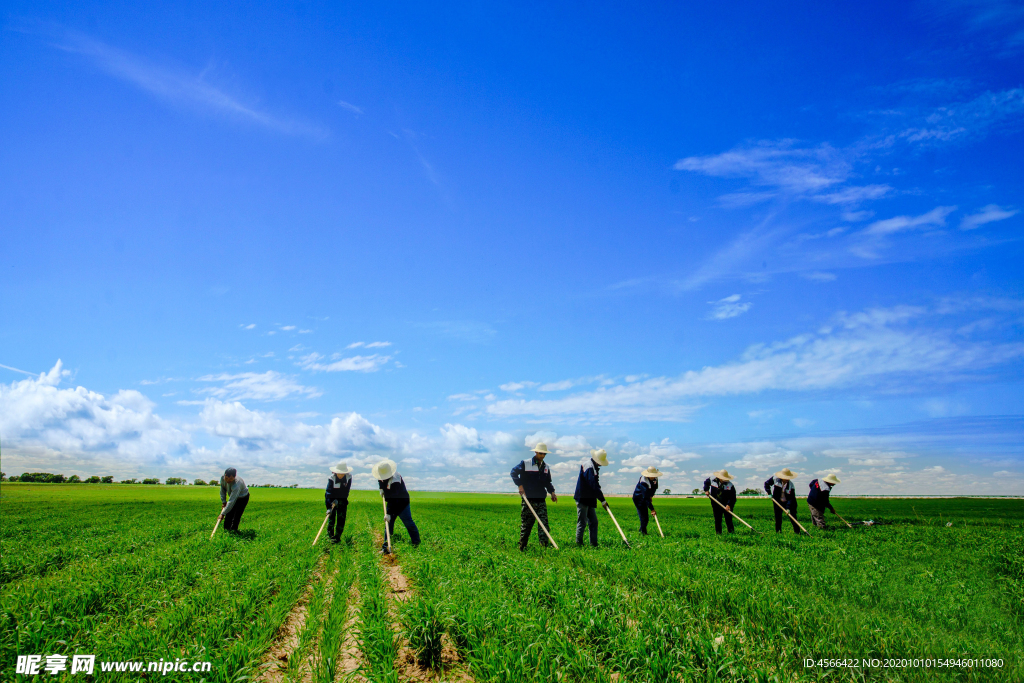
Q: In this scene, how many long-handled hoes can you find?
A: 9